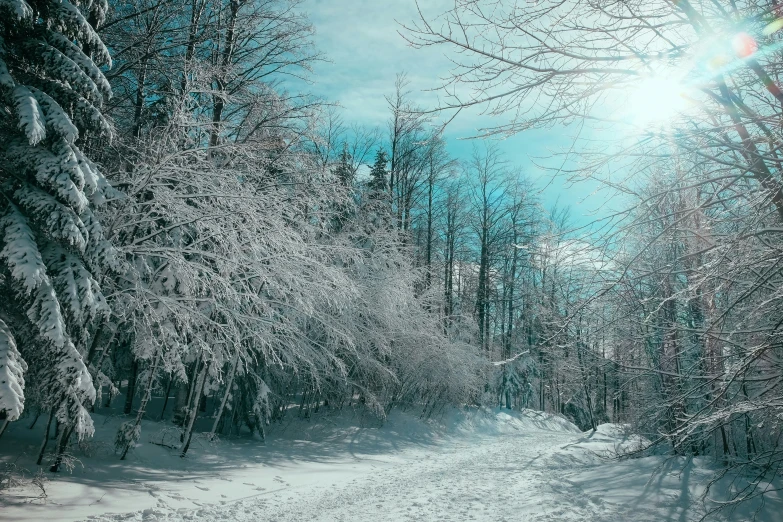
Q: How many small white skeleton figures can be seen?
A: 0